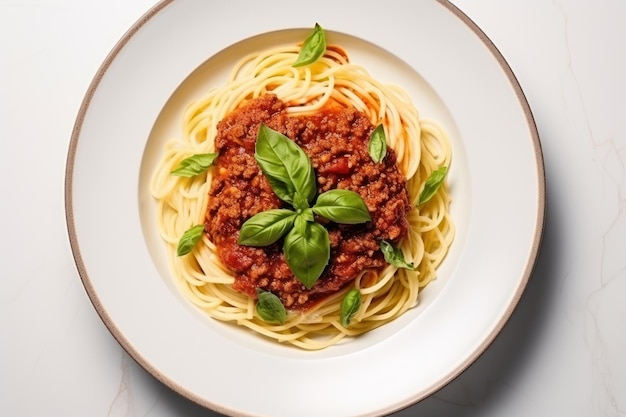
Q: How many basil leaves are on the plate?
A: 12